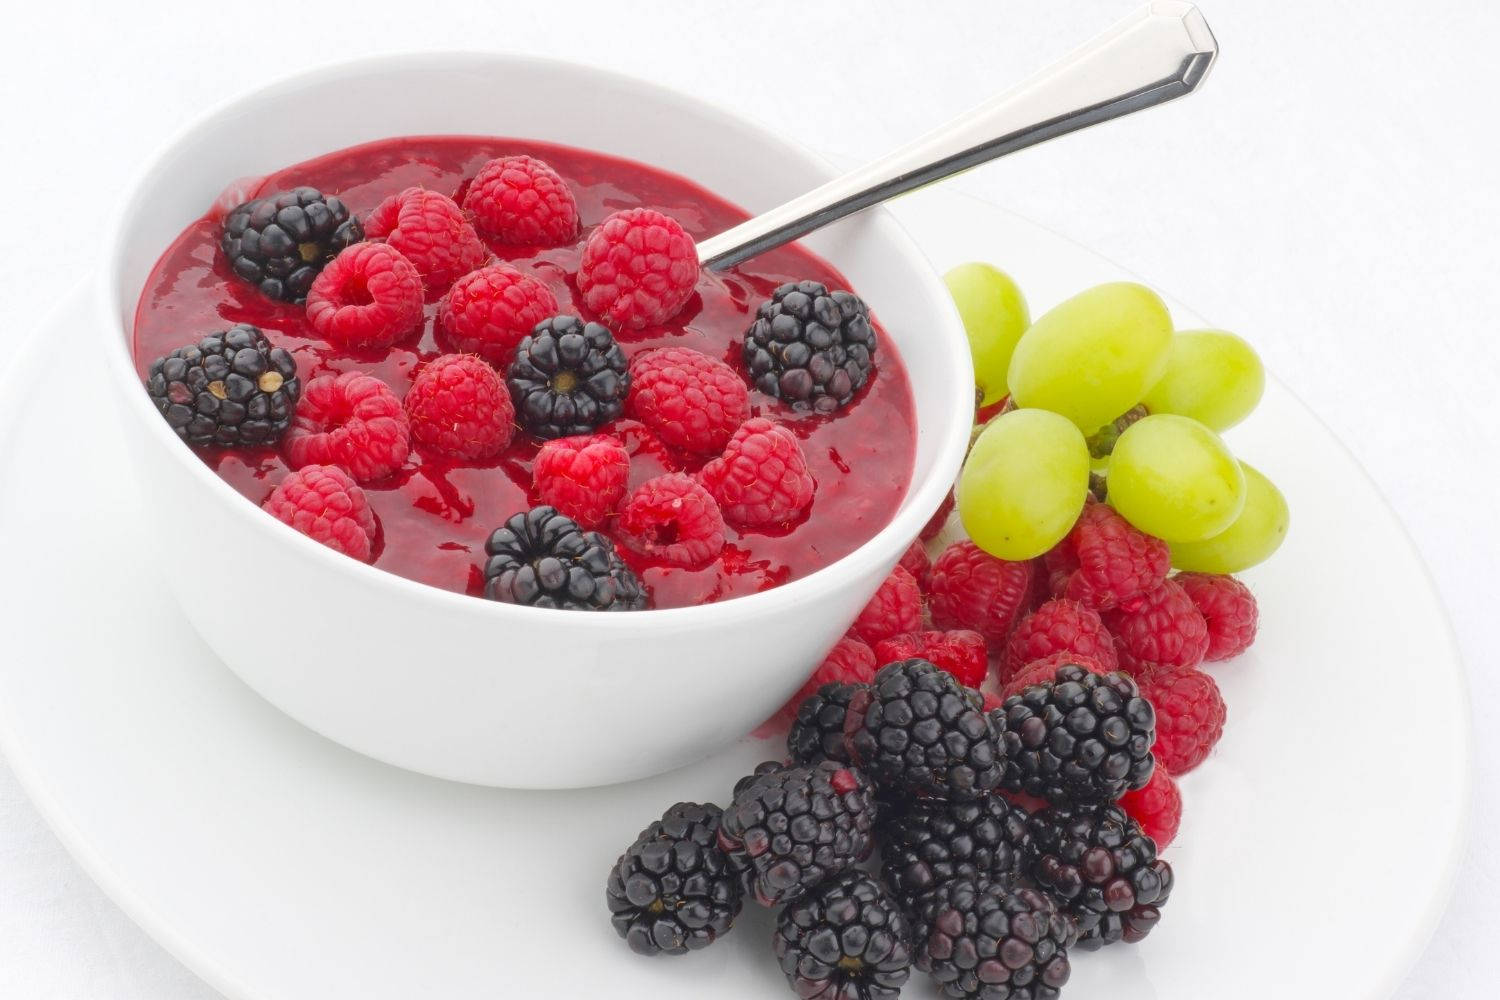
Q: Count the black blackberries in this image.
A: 14